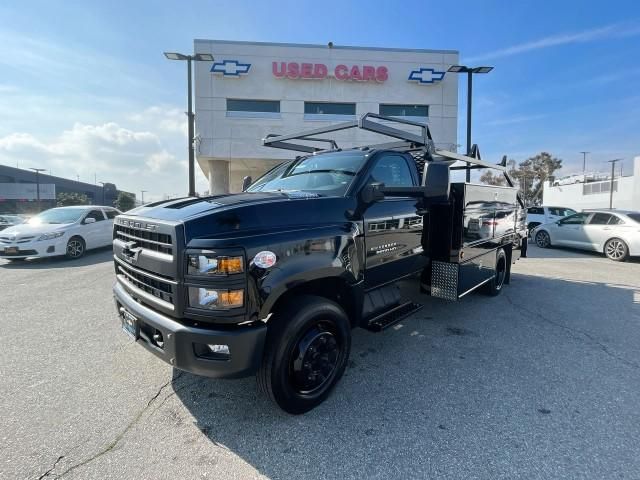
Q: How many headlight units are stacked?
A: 2